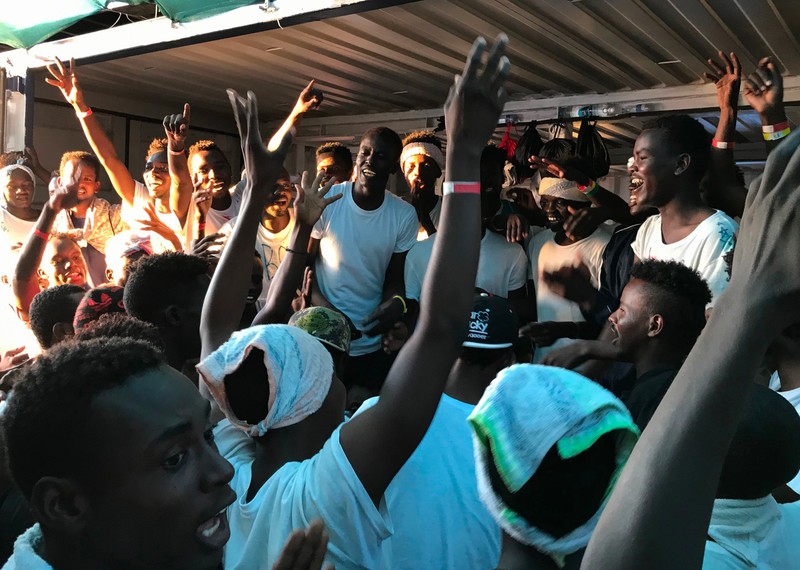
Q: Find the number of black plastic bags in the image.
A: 3